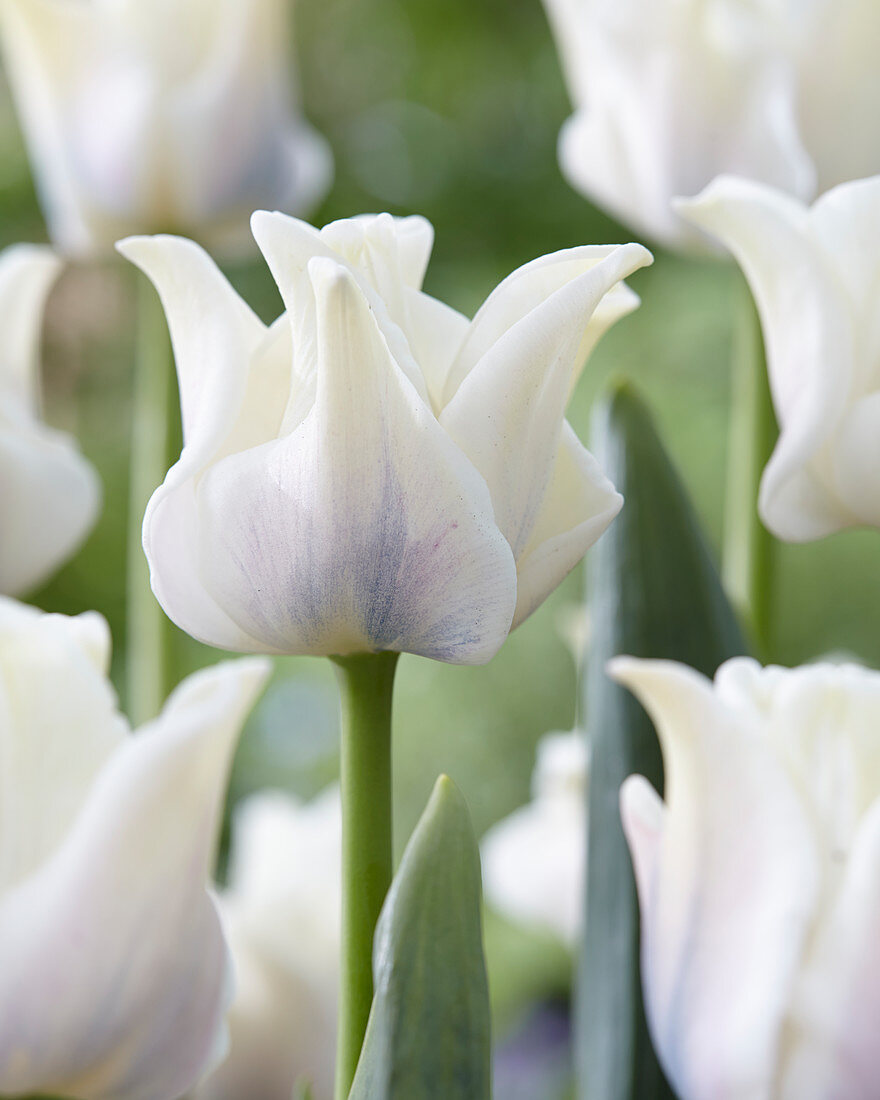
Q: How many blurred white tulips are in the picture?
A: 8